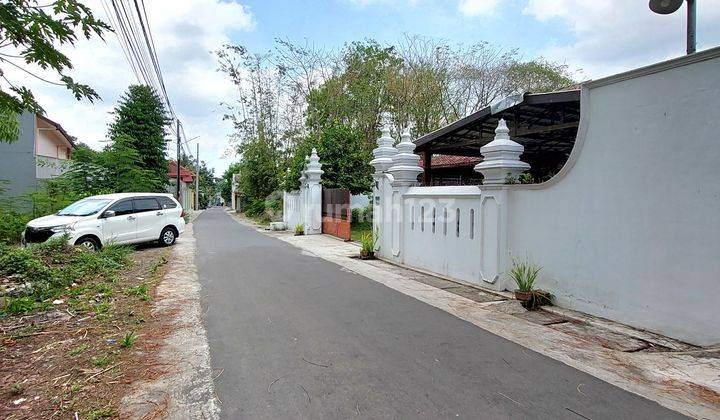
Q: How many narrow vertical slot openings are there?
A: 6